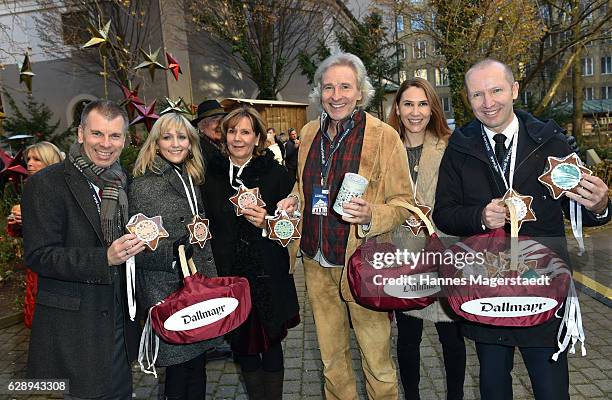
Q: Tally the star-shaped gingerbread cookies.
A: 7